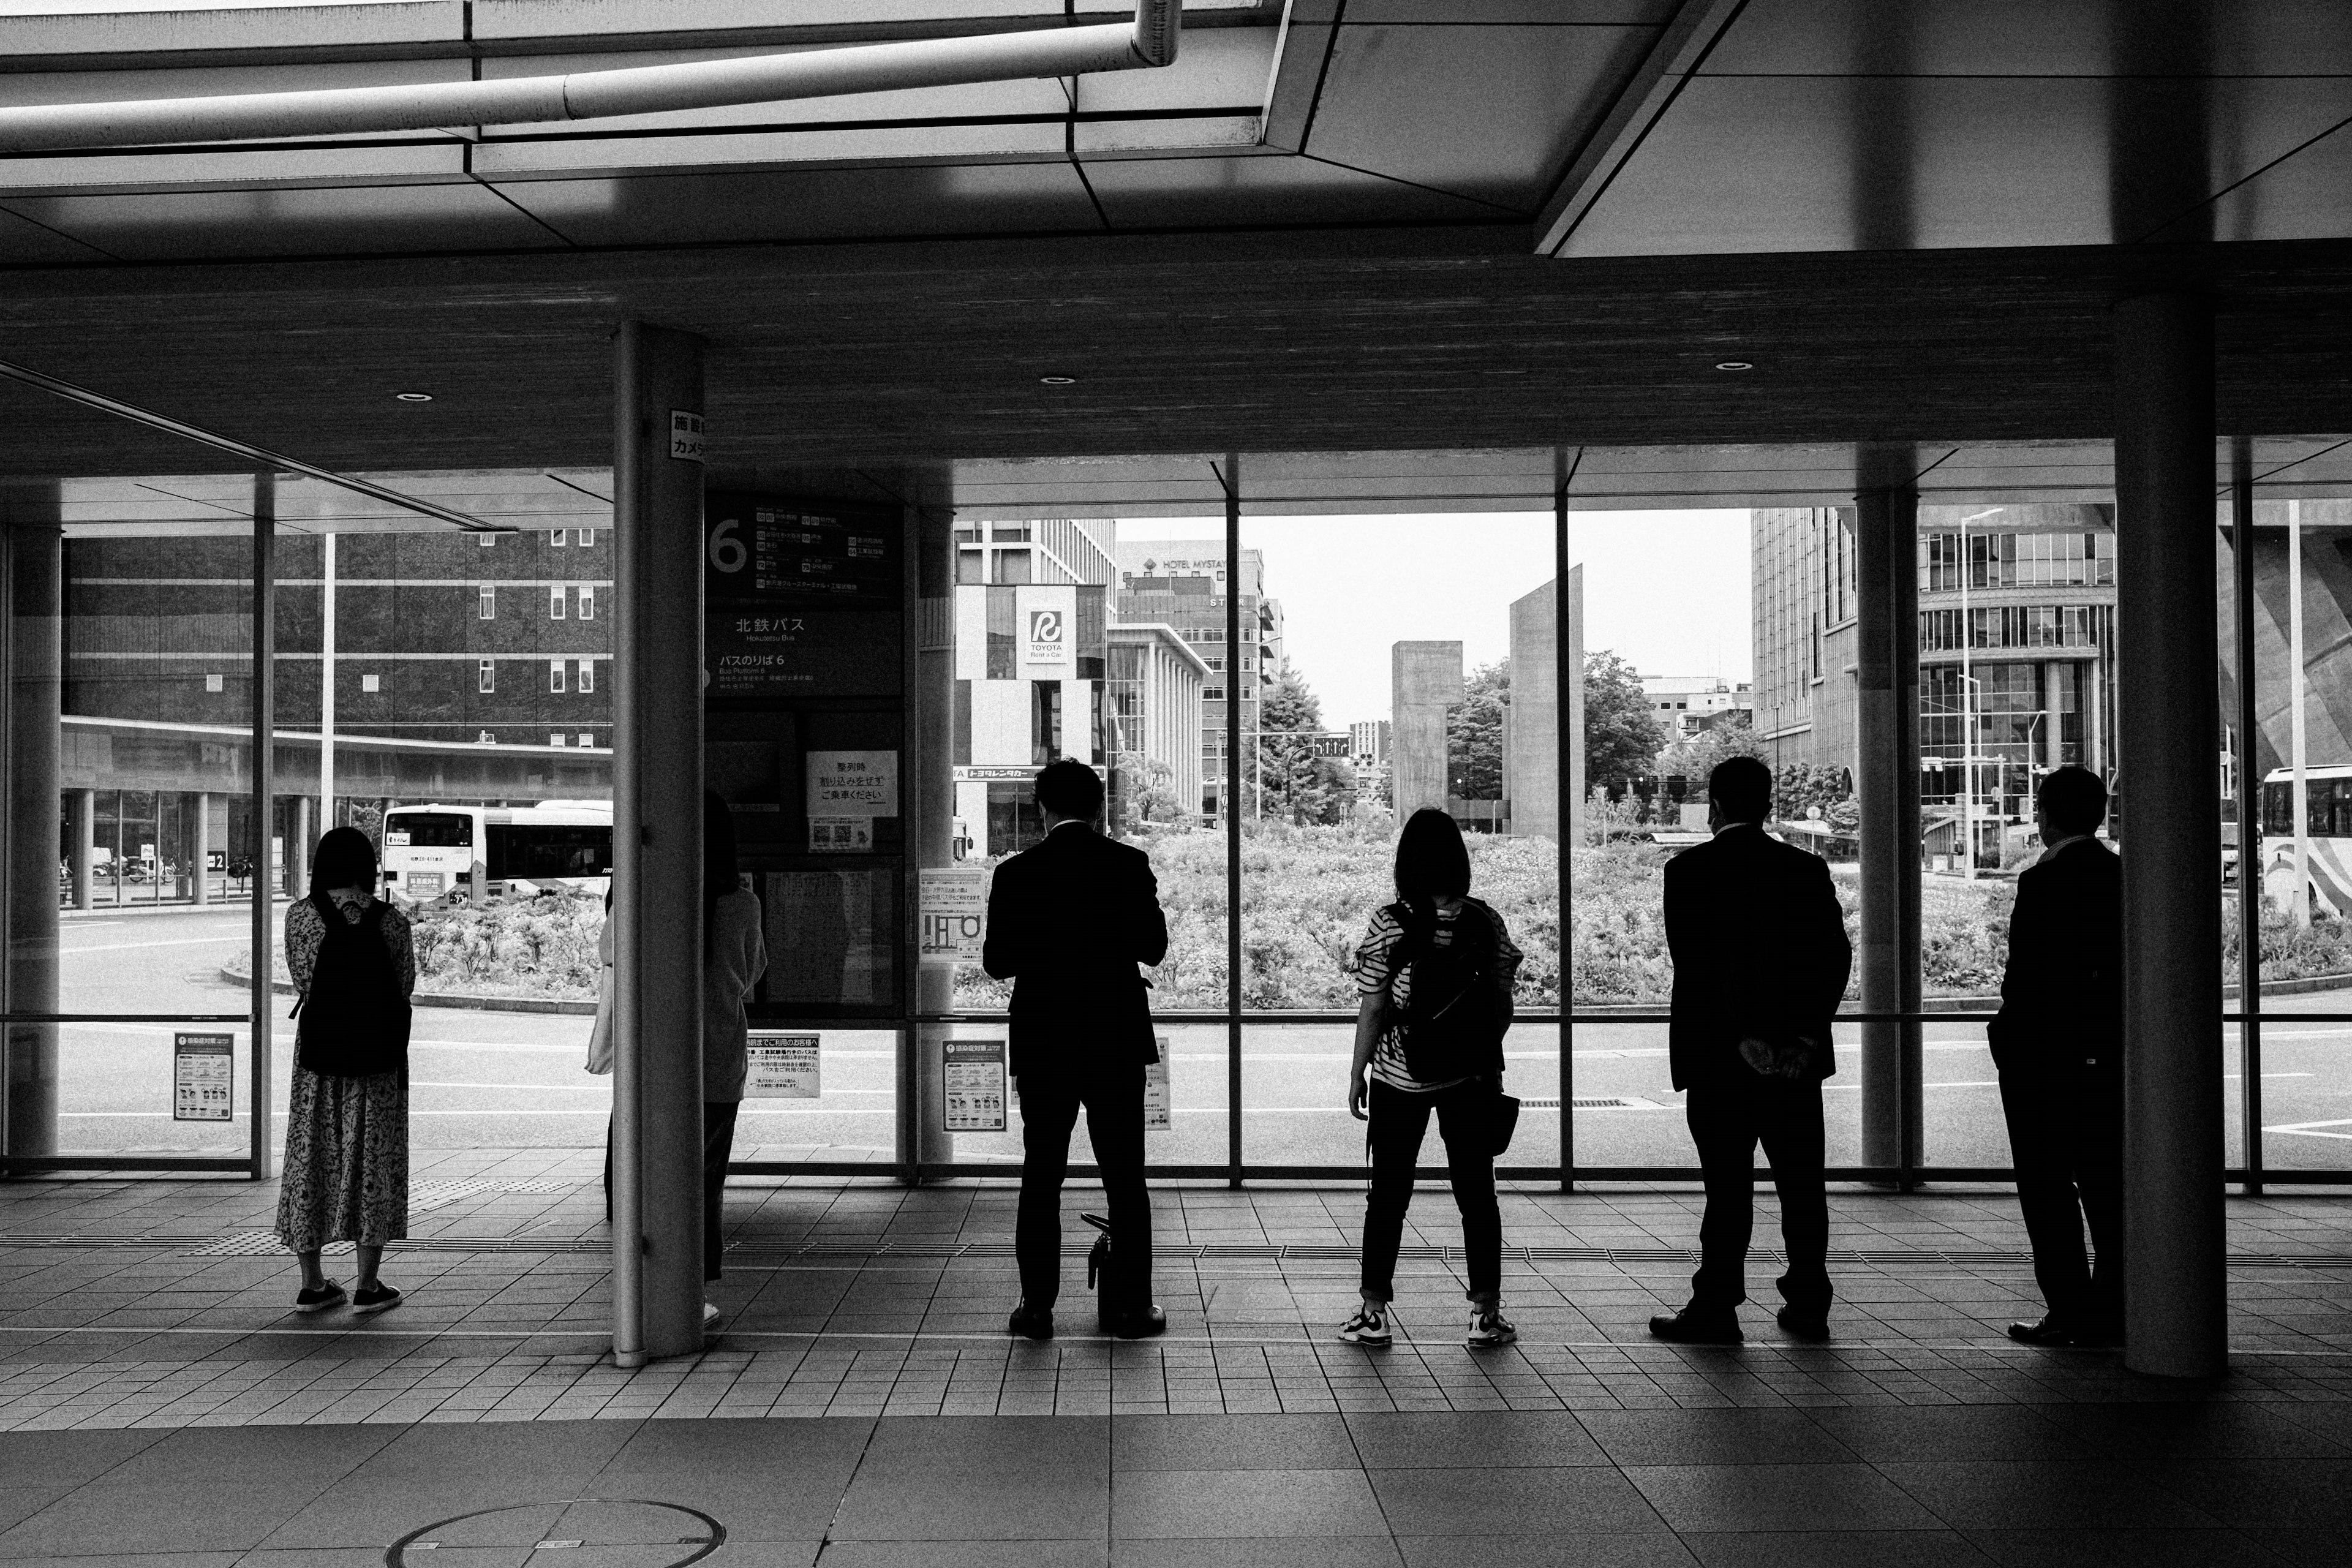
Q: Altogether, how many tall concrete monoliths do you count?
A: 2